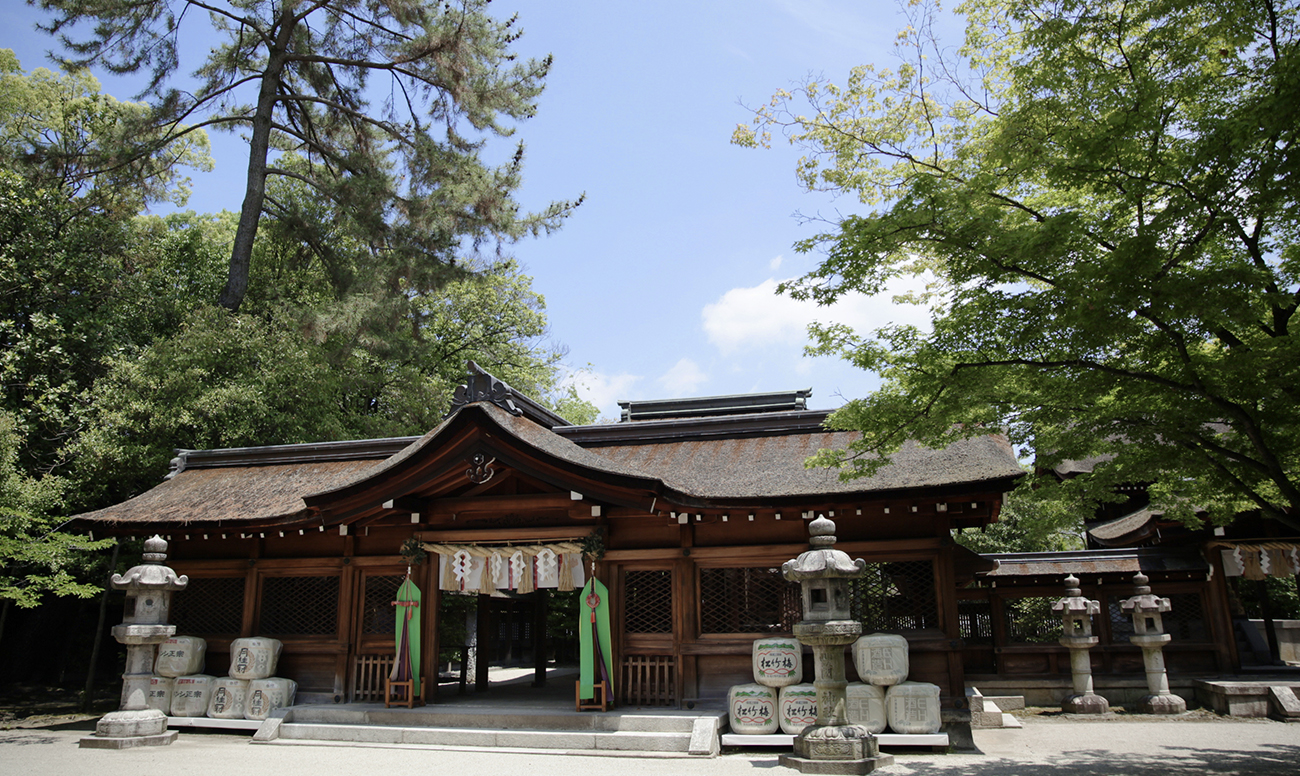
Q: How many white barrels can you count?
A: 12